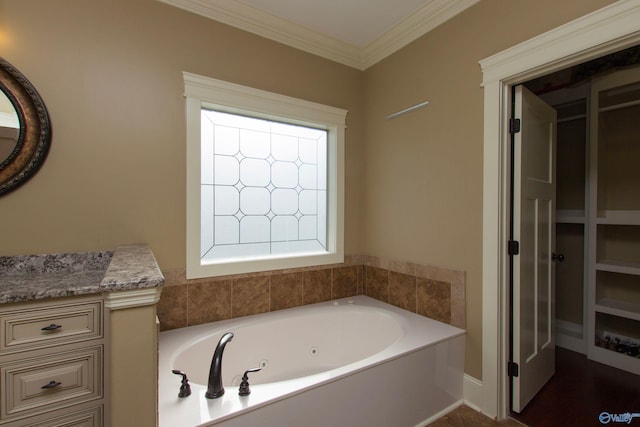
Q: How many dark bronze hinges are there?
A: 3